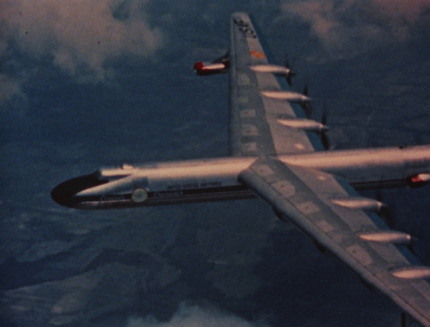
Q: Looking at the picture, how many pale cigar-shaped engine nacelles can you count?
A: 6